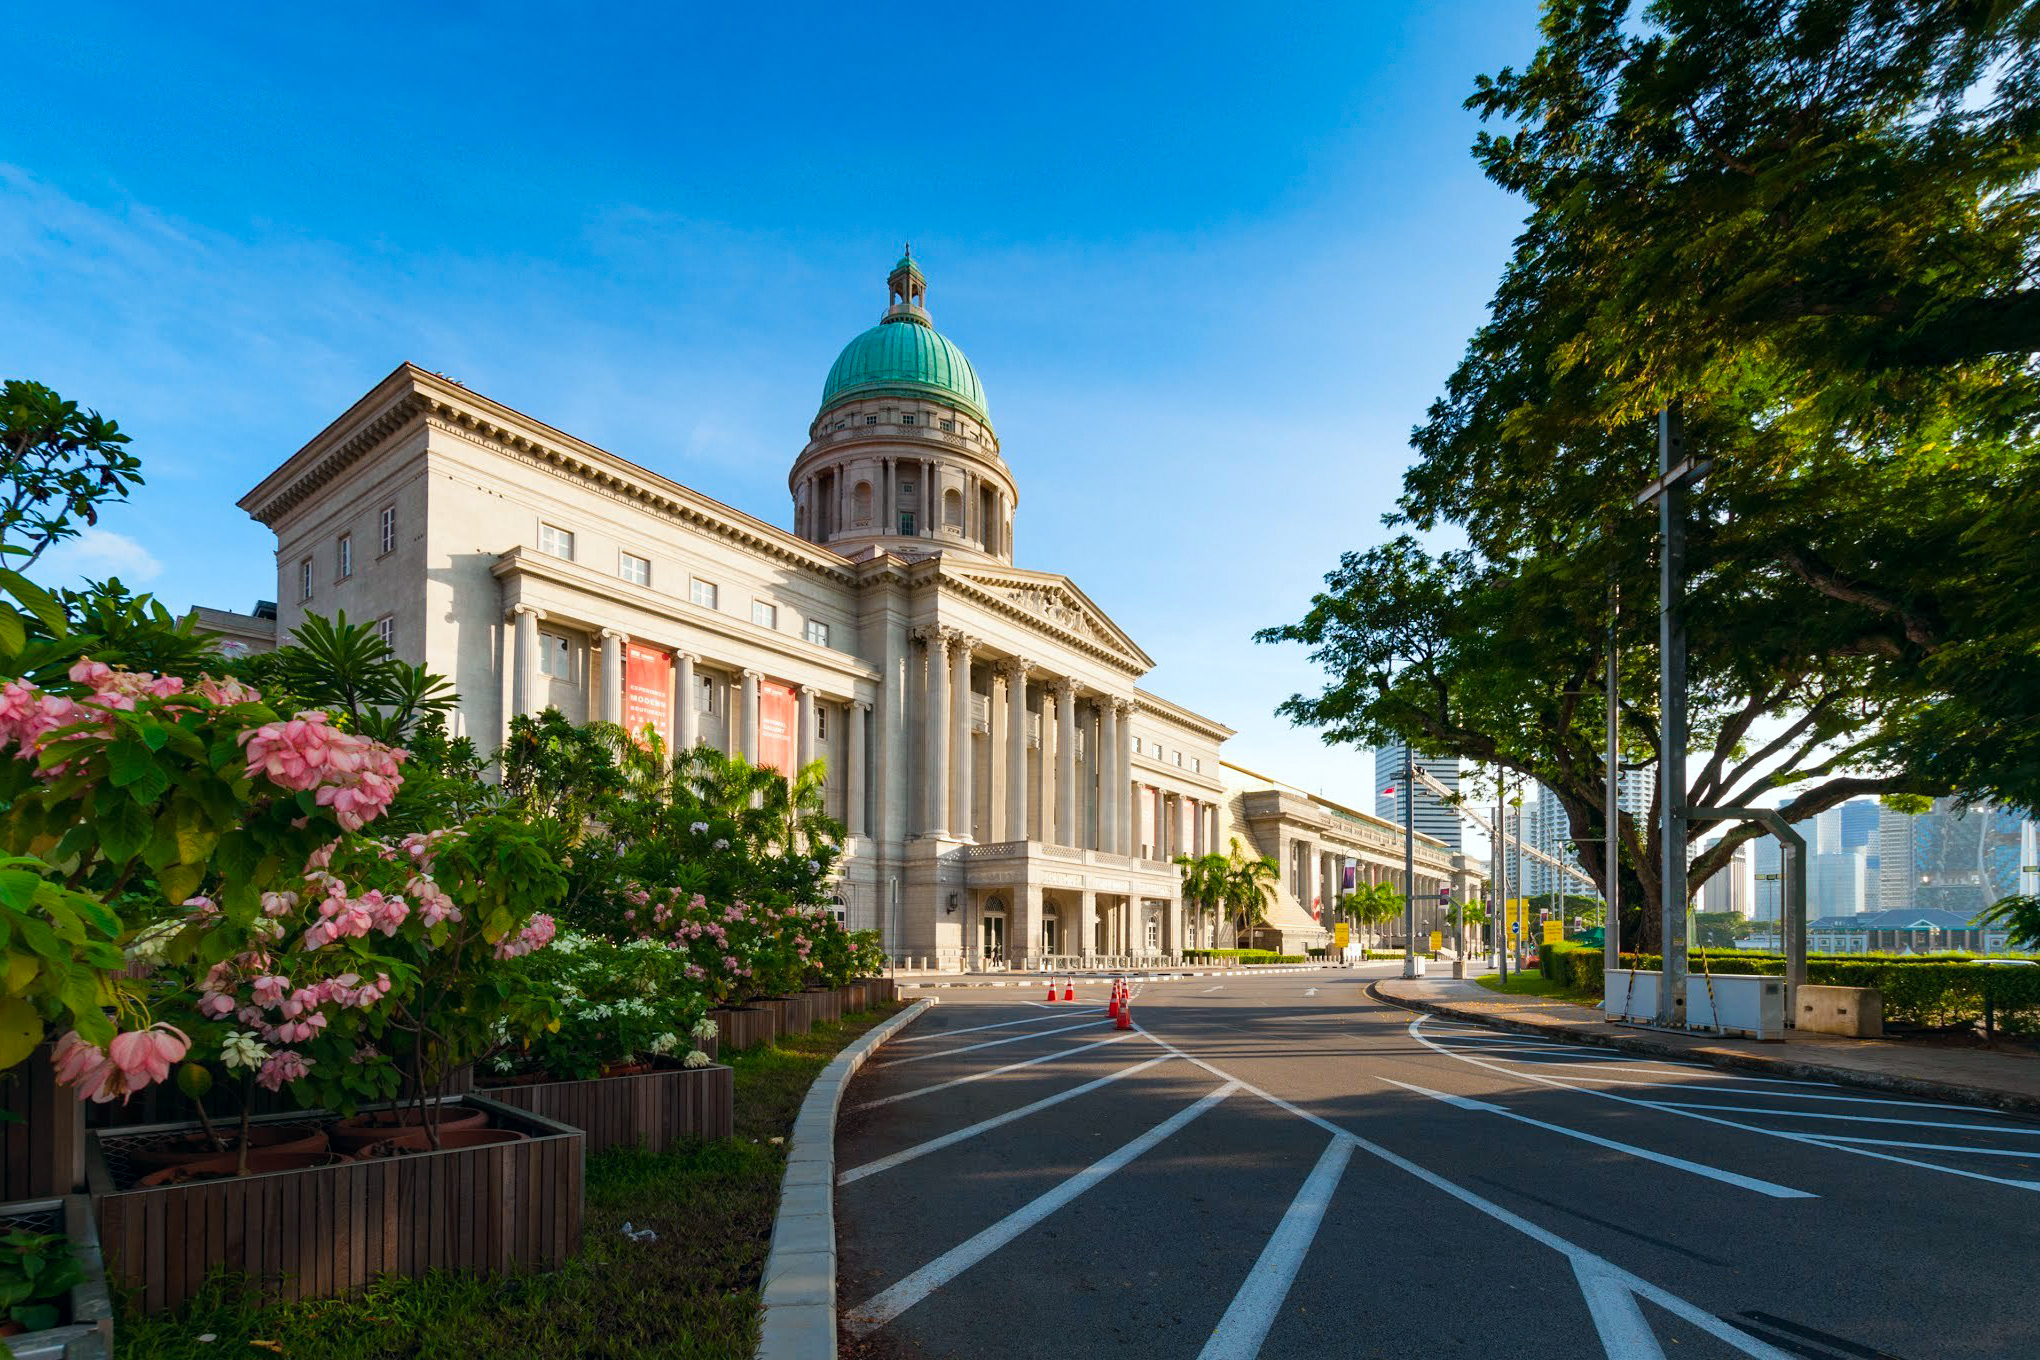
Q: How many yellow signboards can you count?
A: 4